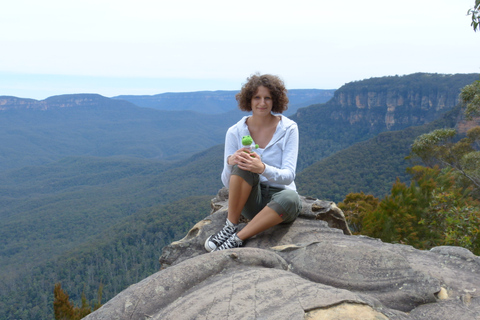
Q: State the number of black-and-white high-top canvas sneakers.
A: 2